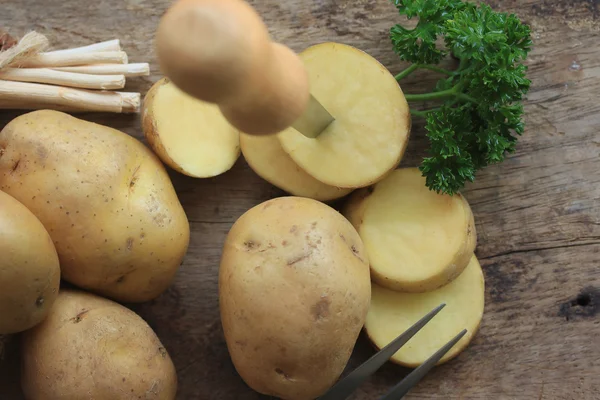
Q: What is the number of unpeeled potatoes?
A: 4